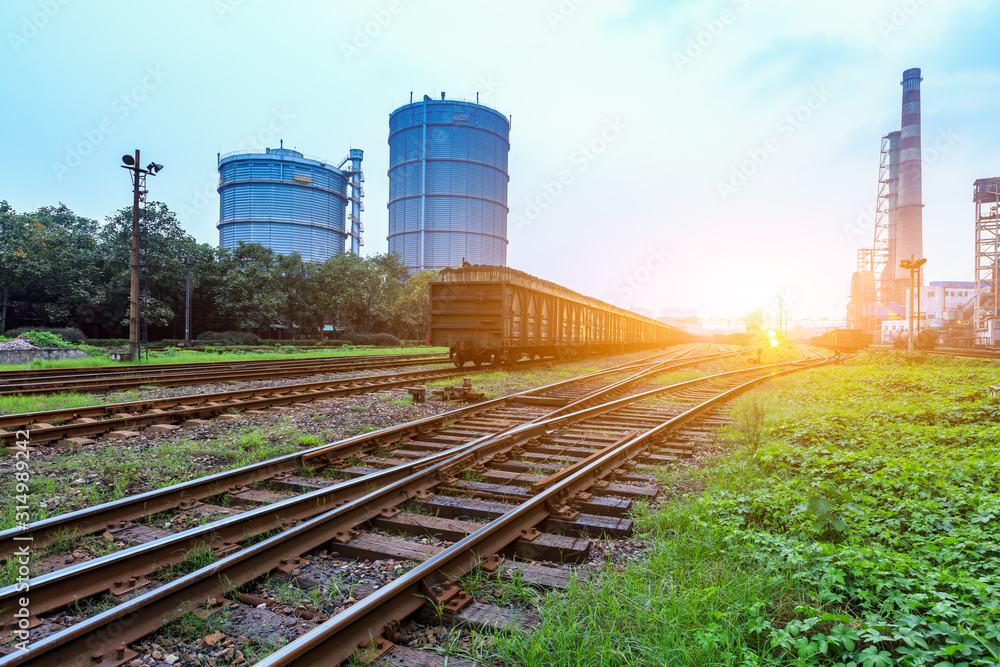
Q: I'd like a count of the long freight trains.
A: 1